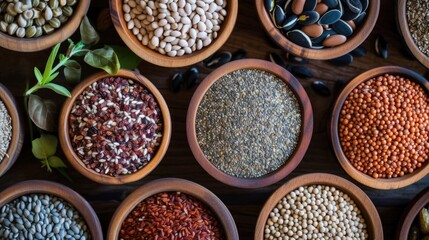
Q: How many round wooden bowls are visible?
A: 12